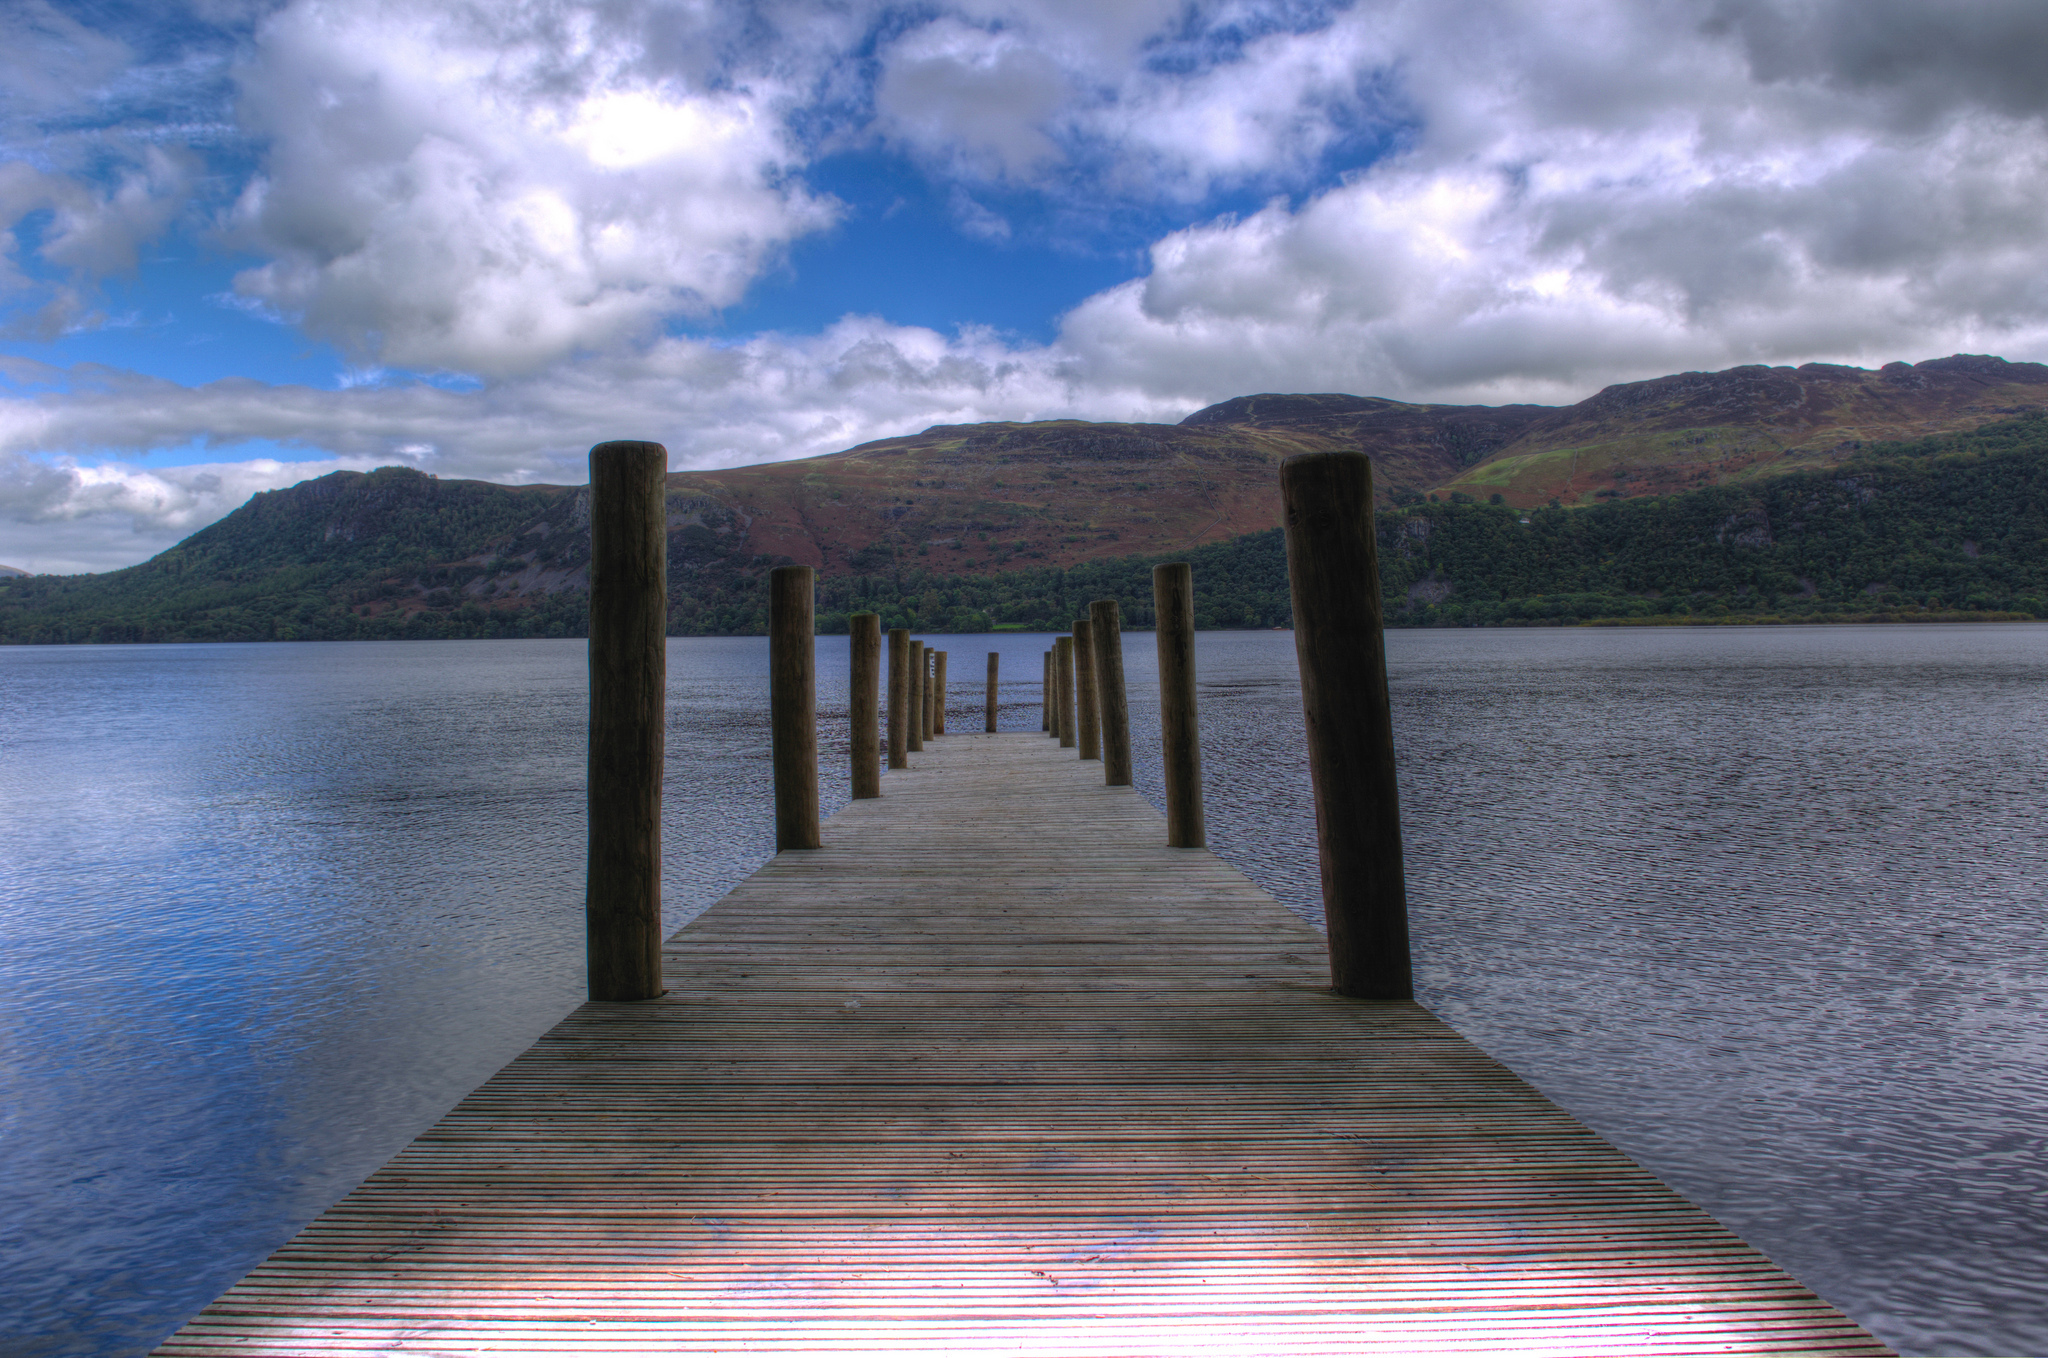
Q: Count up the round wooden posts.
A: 15